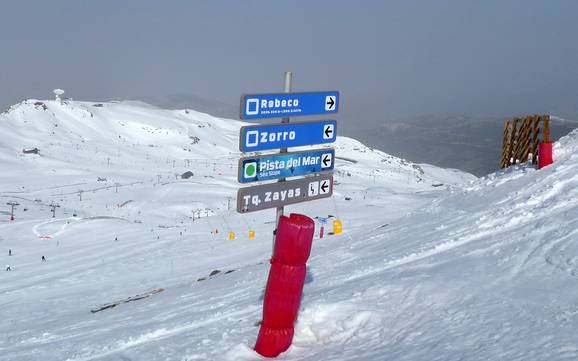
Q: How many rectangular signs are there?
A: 4